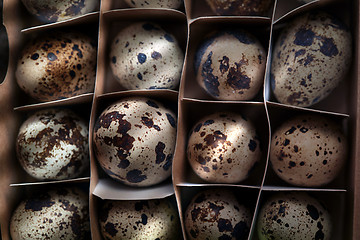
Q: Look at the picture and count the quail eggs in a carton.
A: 15